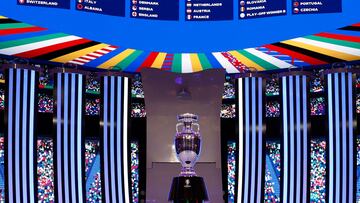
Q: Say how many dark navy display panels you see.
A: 6